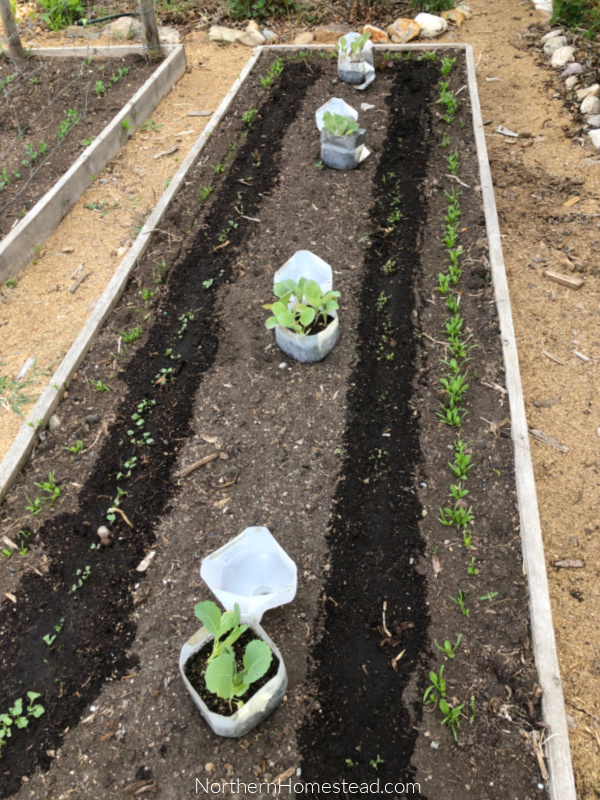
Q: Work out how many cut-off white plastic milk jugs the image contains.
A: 4